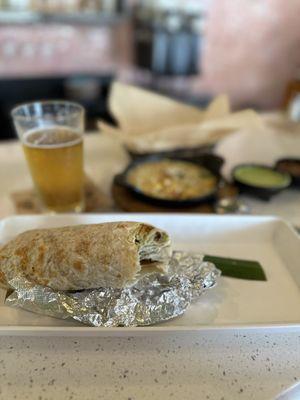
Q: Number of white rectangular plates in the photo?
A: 1